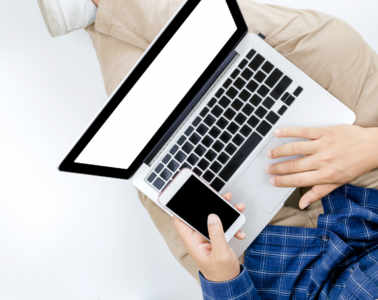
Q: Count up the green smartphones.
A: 0